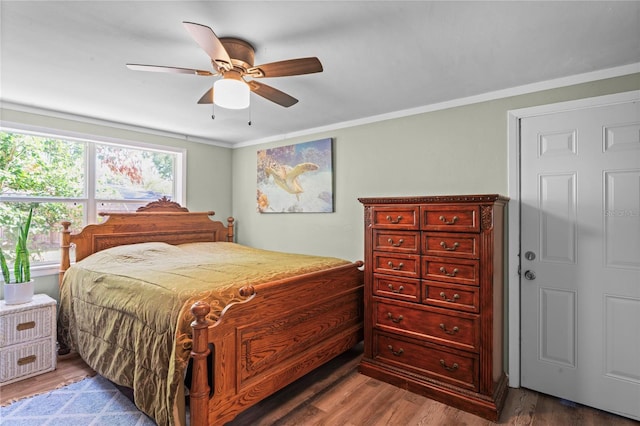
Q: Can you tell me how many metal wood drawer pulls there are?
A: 12